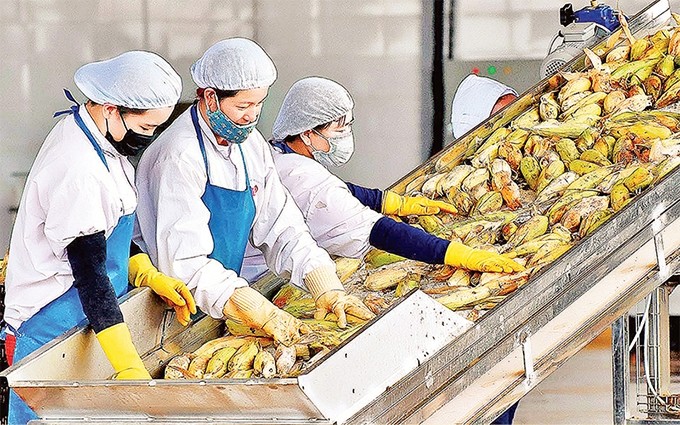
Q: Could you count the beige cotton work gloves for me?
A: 2